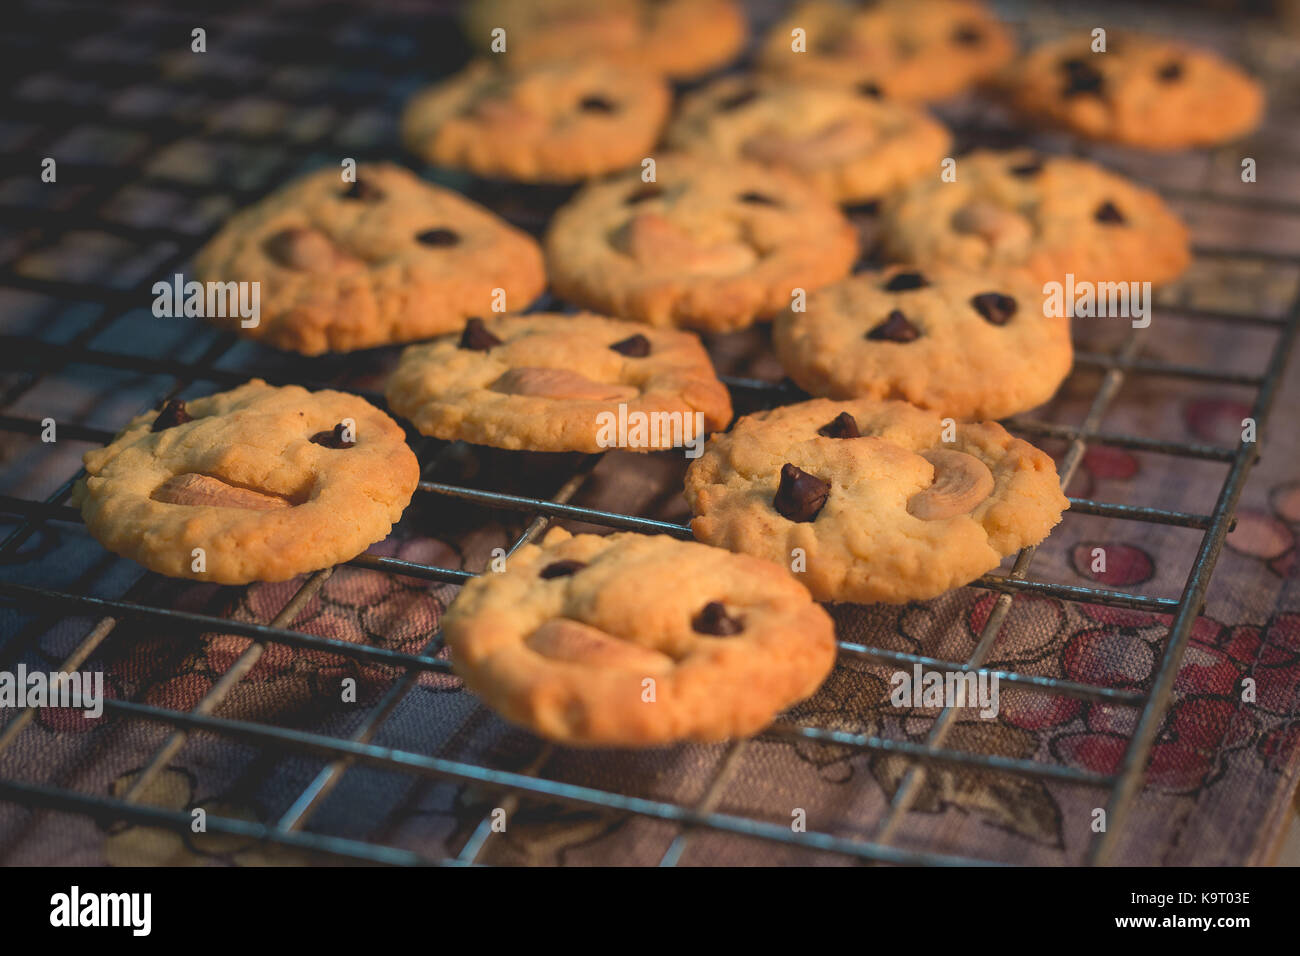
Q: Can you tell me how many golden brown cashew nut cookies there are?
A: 13